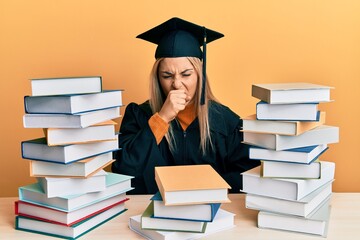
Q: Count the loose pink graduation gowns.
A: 0